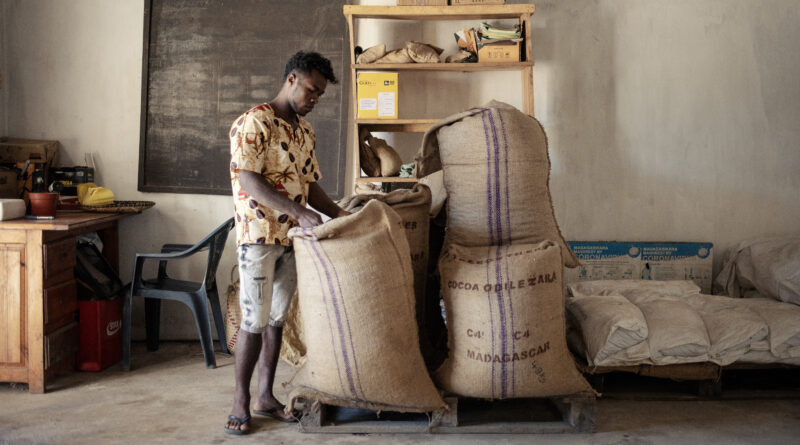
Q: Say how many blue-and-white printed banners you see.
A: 2